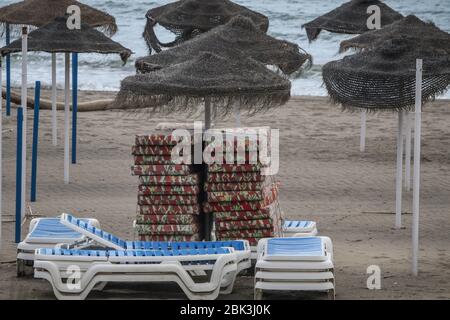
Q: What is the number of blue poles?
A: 4